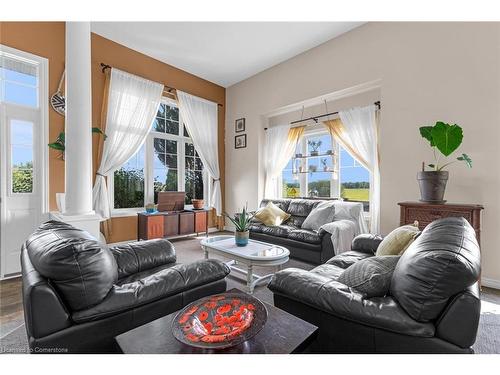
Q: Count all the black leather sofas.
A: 3